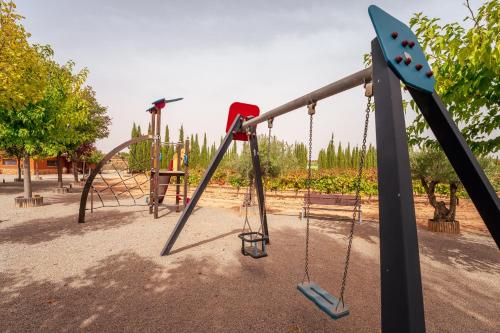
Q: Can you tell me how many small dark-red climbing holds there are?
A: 7